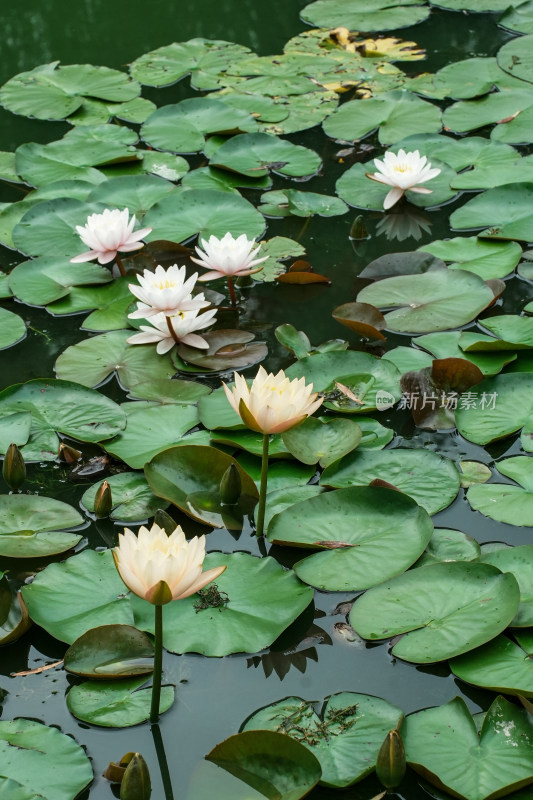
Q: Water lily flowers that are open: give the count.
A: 7